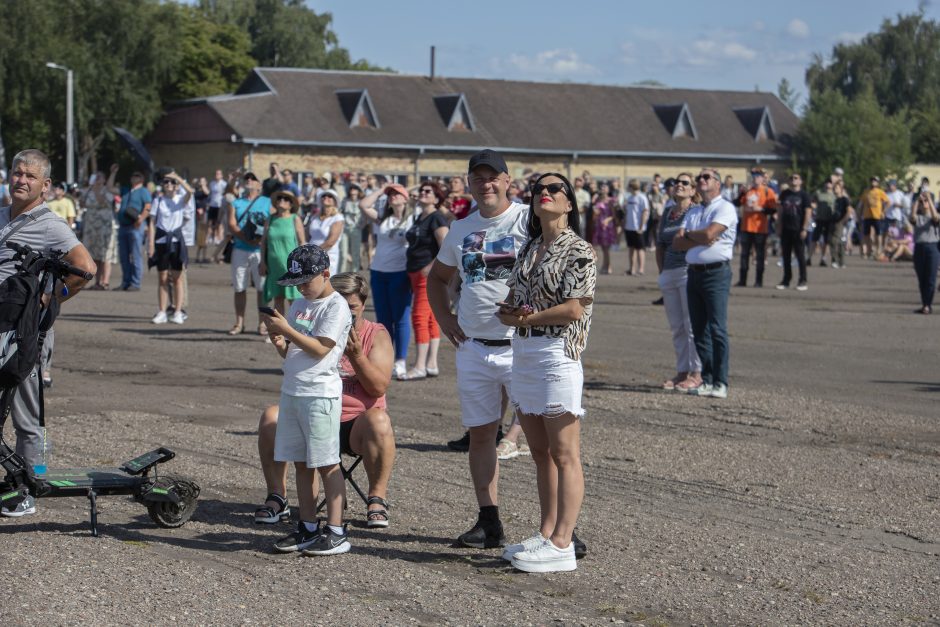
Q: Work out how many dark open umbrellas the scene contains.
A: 1